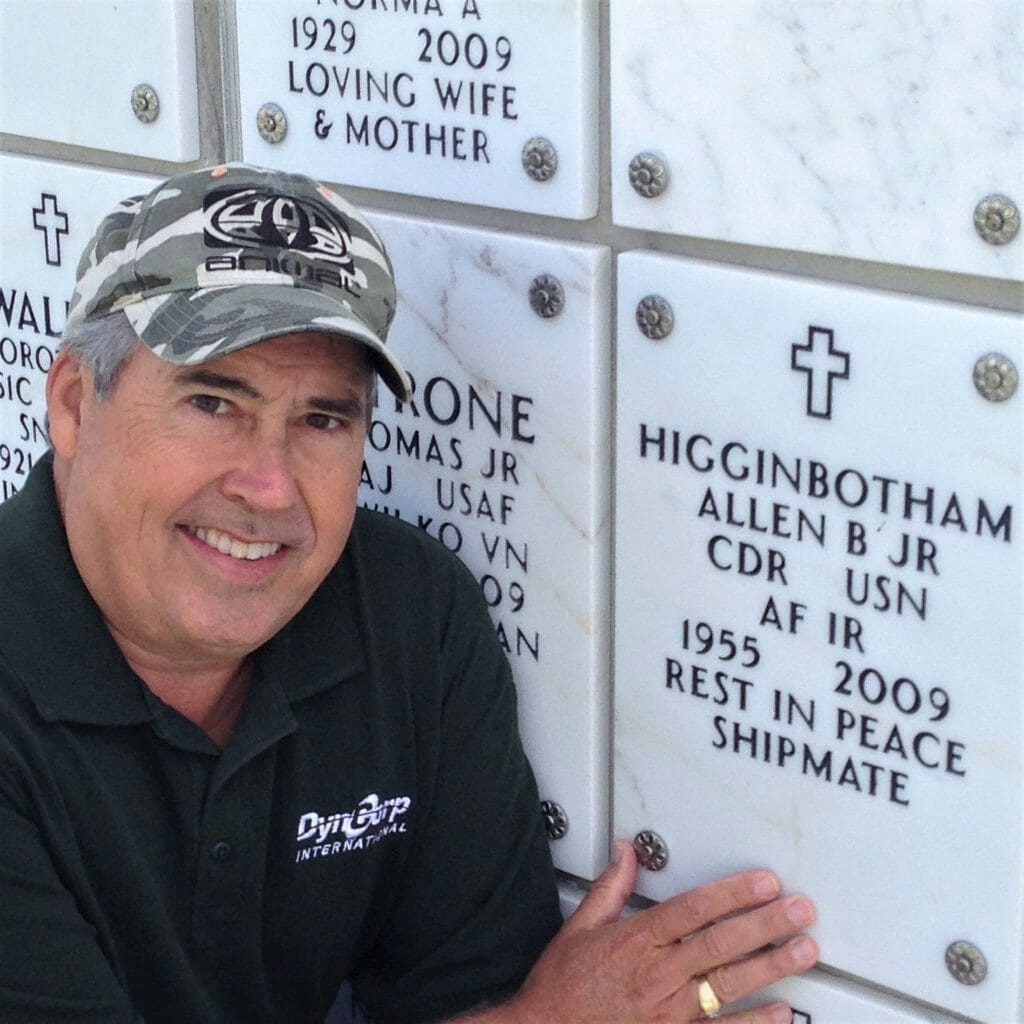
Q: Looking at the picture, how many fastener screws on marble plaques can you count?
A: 11